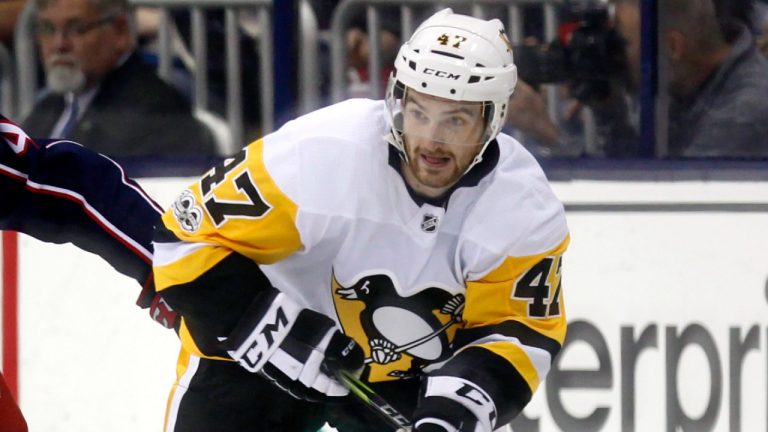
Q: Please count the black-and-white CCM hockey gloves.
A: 2